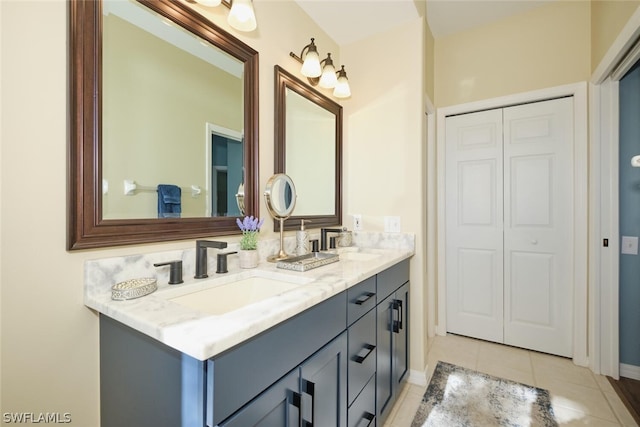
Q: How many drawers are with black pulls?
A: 3